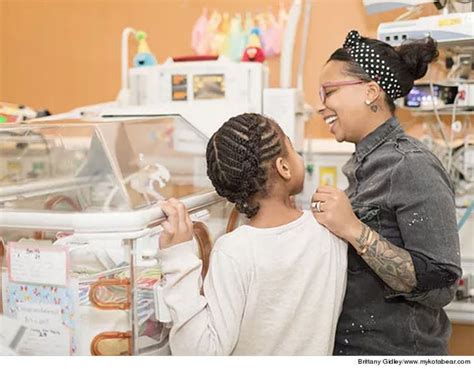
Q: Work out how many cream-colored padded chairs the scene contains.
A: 0